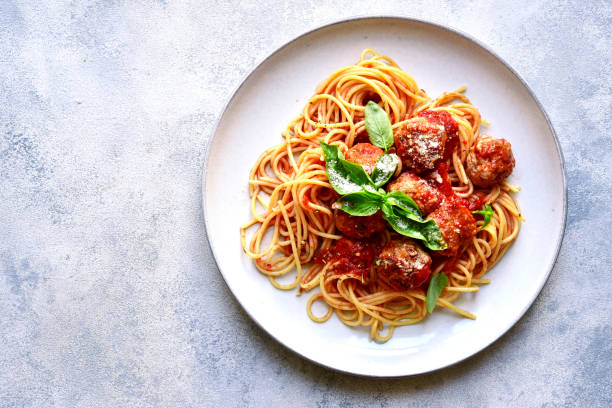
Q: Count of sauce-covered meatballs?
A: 7